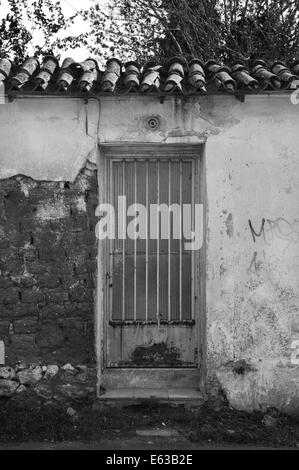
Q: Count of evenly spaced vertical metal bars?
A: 6